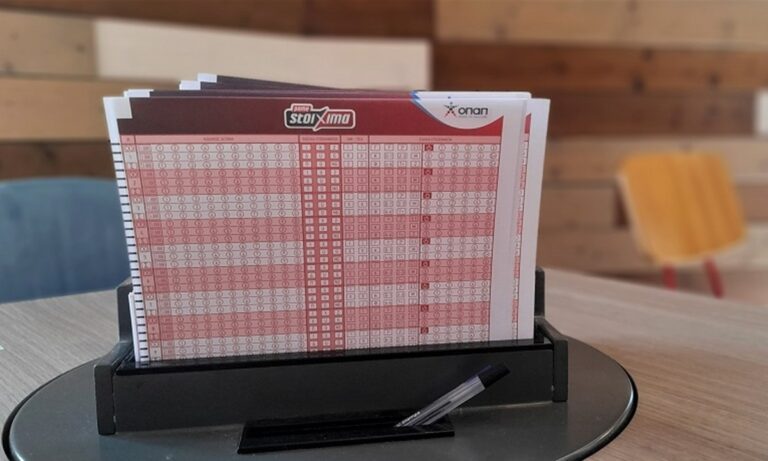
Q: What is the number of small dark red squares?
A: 9